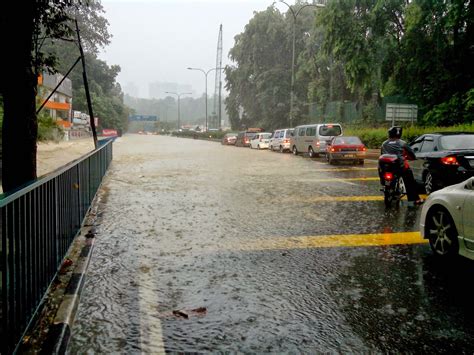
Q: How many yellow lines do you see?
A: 4